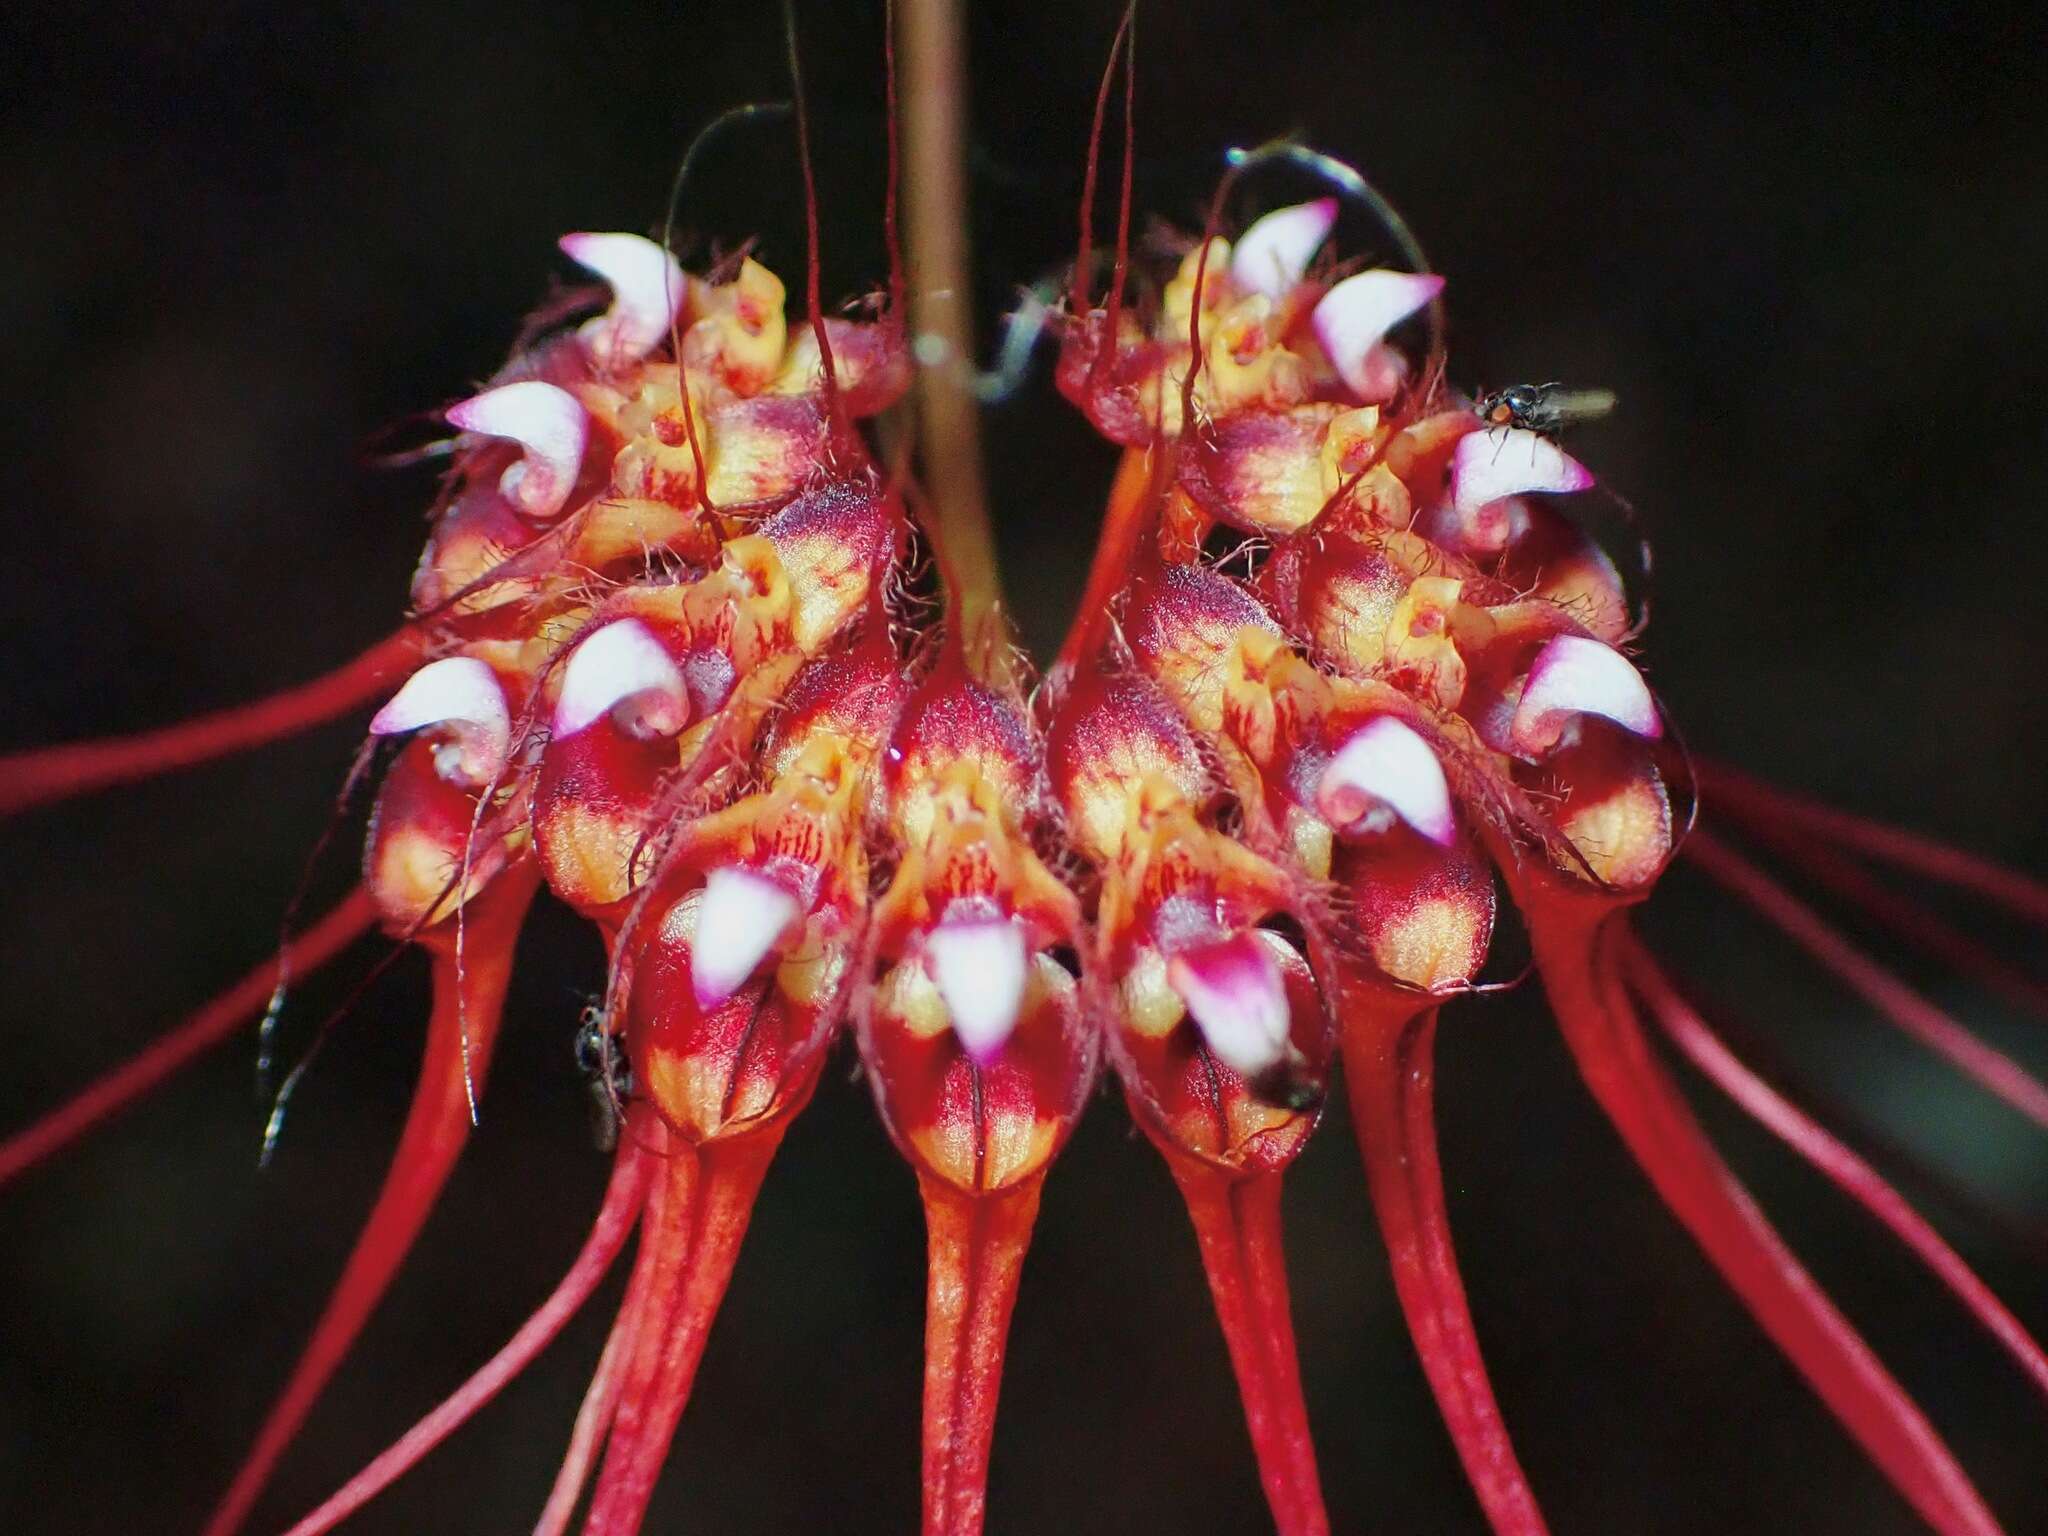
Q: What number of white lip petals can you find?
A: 12